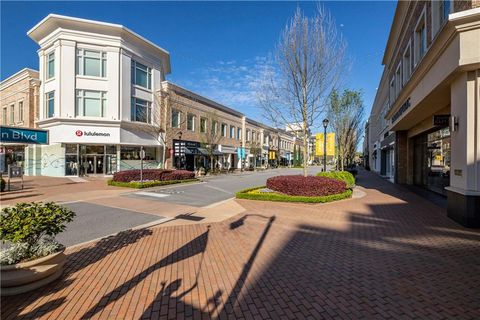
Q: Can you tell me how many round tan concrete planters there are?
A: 1